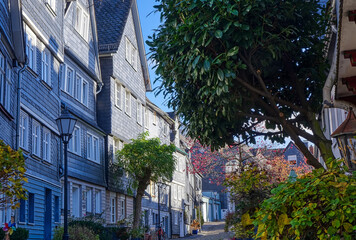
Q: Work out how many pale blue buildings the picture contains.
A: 1